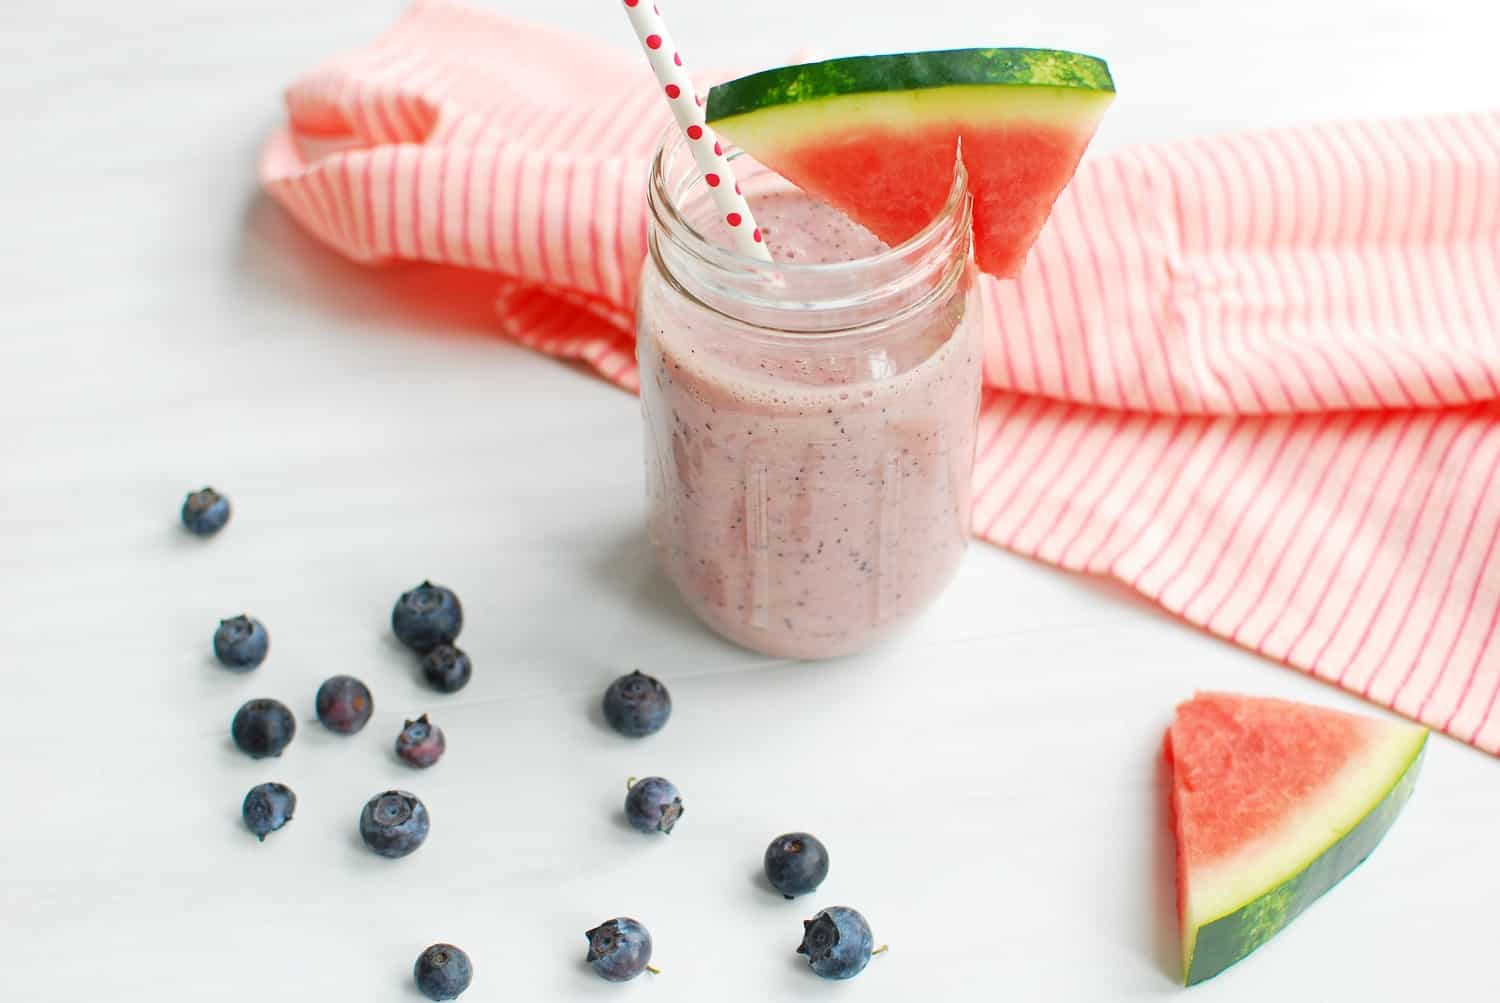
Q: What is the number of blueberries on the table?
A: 15